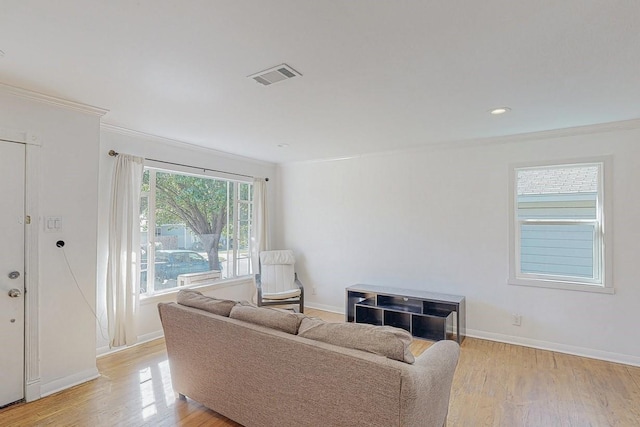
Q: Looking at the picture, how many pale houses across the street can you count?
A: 1